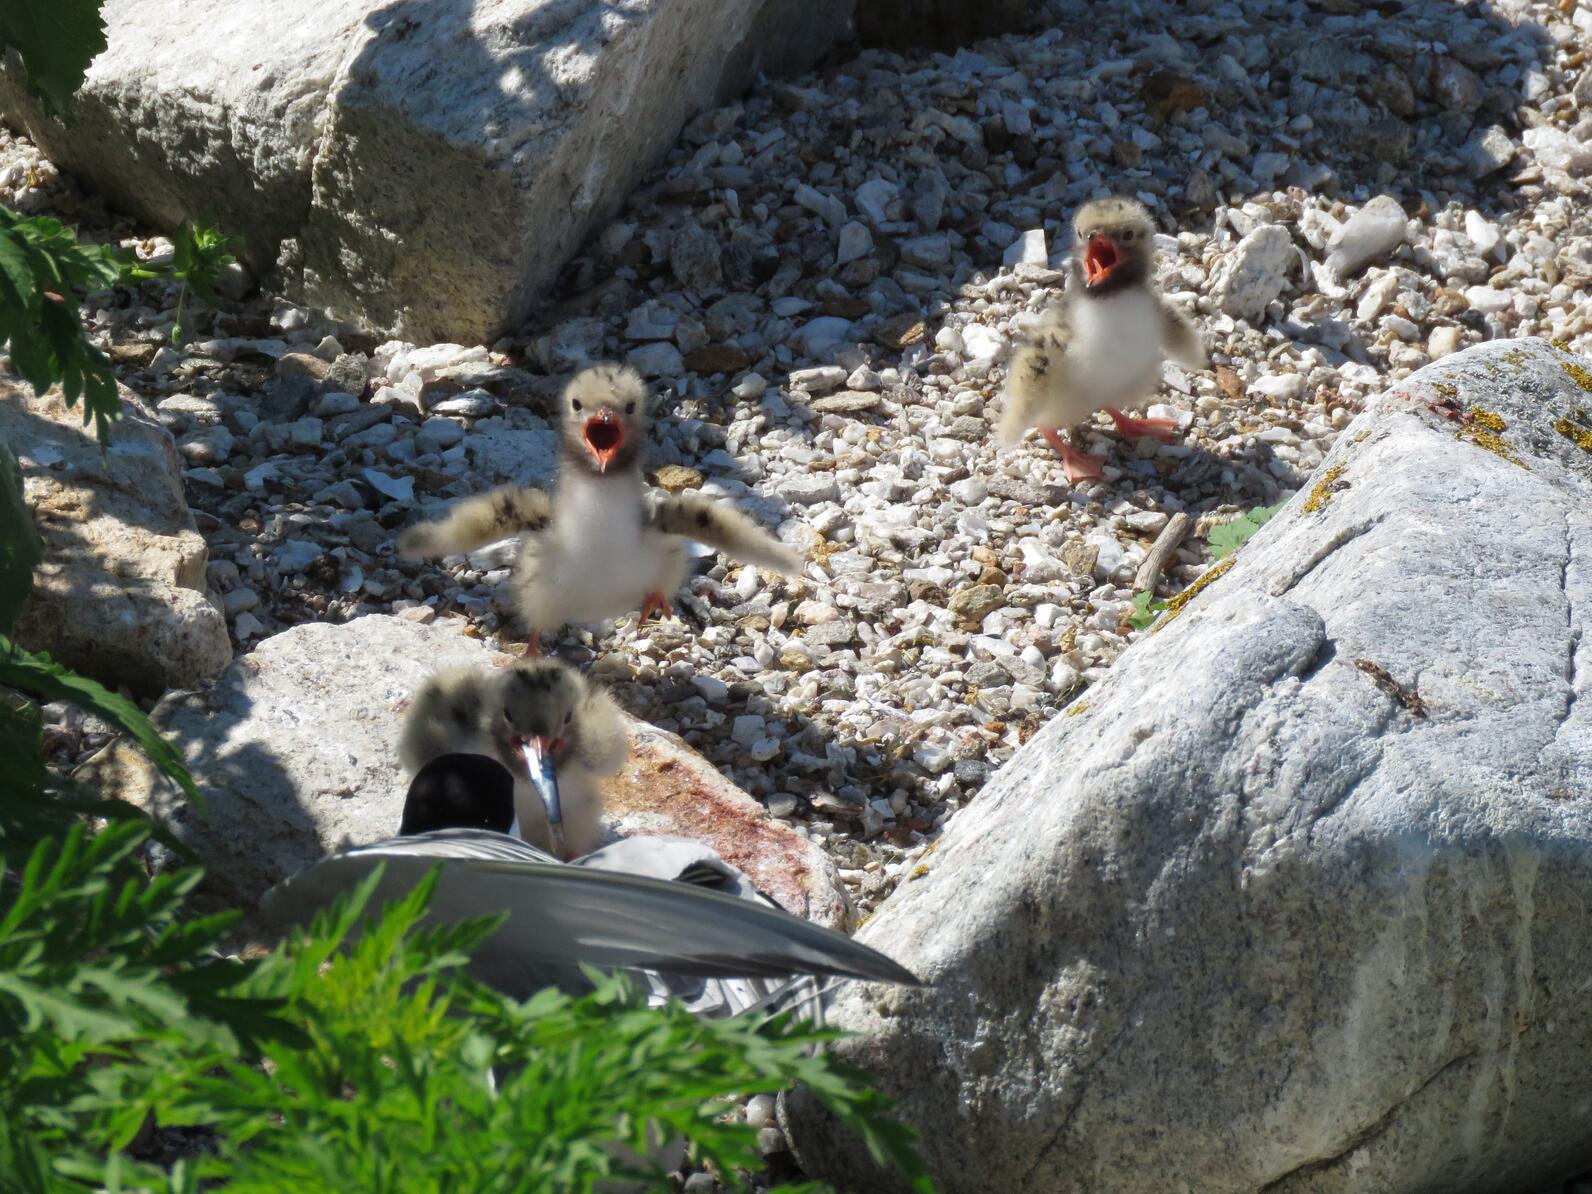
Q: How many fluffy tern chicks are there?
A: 3